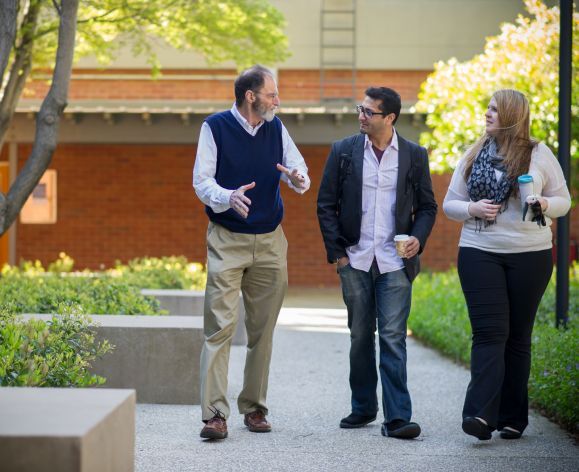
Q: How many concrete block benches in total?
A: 3